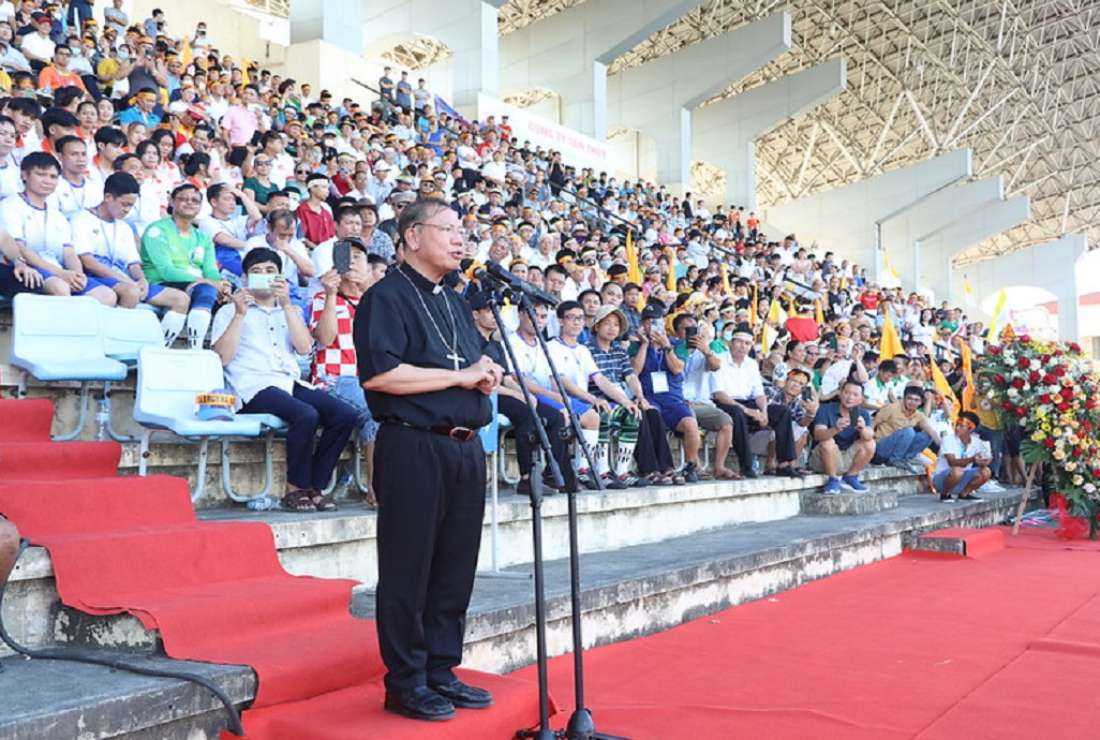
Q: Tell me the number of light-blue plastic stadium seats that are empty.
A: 3